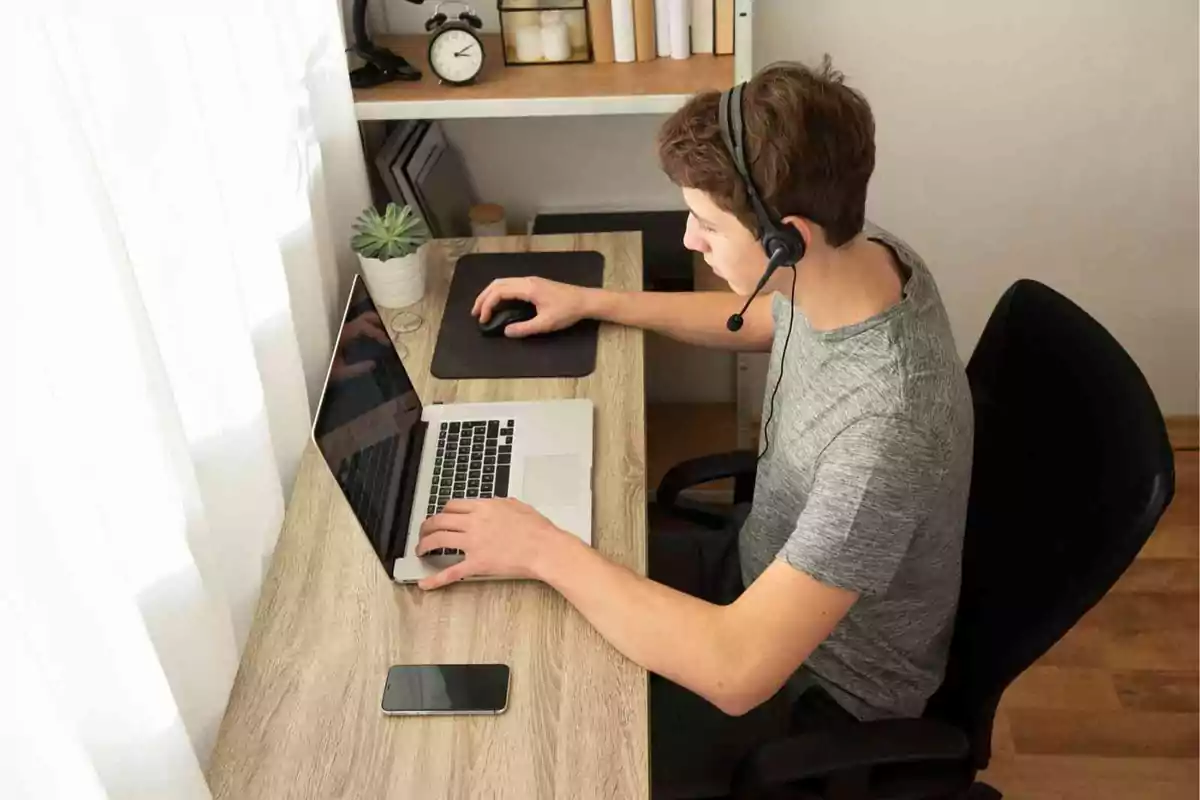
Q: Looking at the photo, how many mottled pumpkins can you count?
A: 0